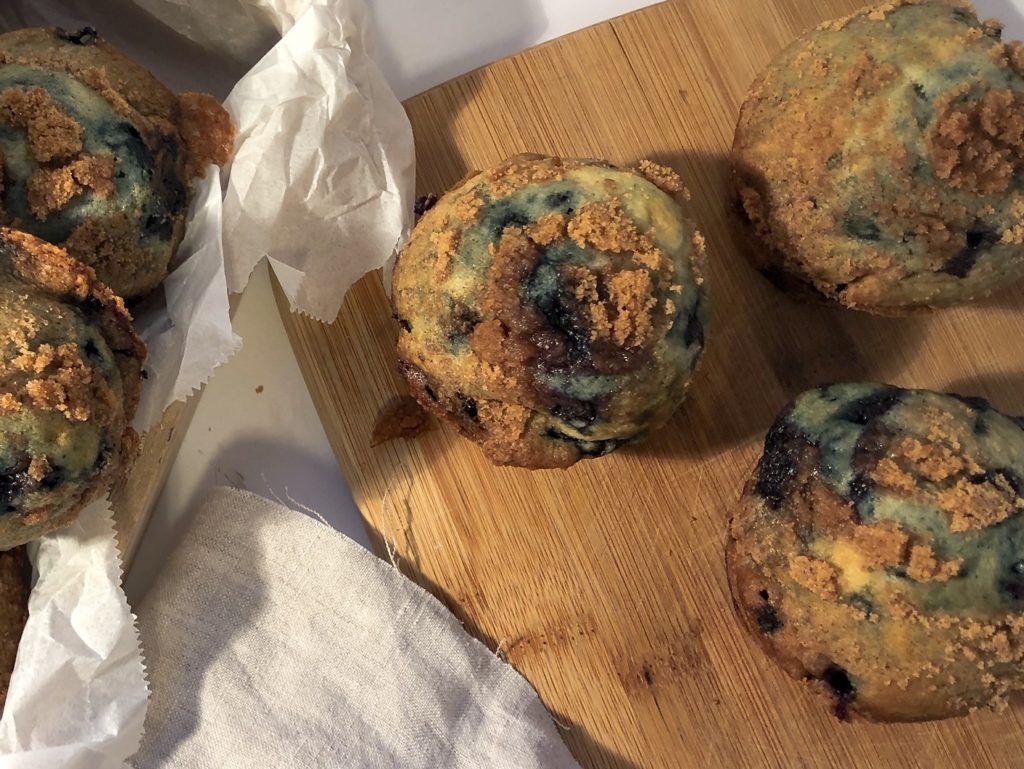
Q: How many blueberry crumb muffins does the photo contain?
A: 5